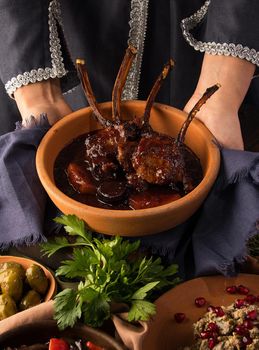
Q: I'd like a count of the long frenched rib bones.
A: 4